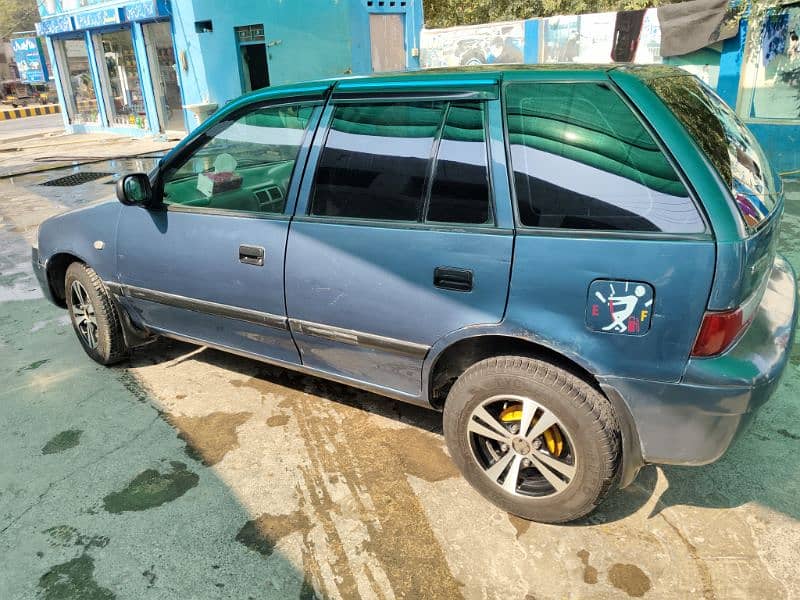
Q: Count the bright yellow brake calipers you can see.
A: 1